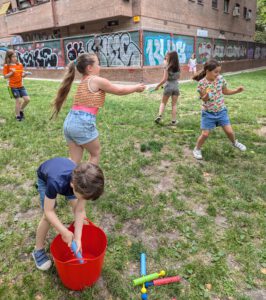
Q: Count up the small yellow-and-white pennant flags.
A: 0